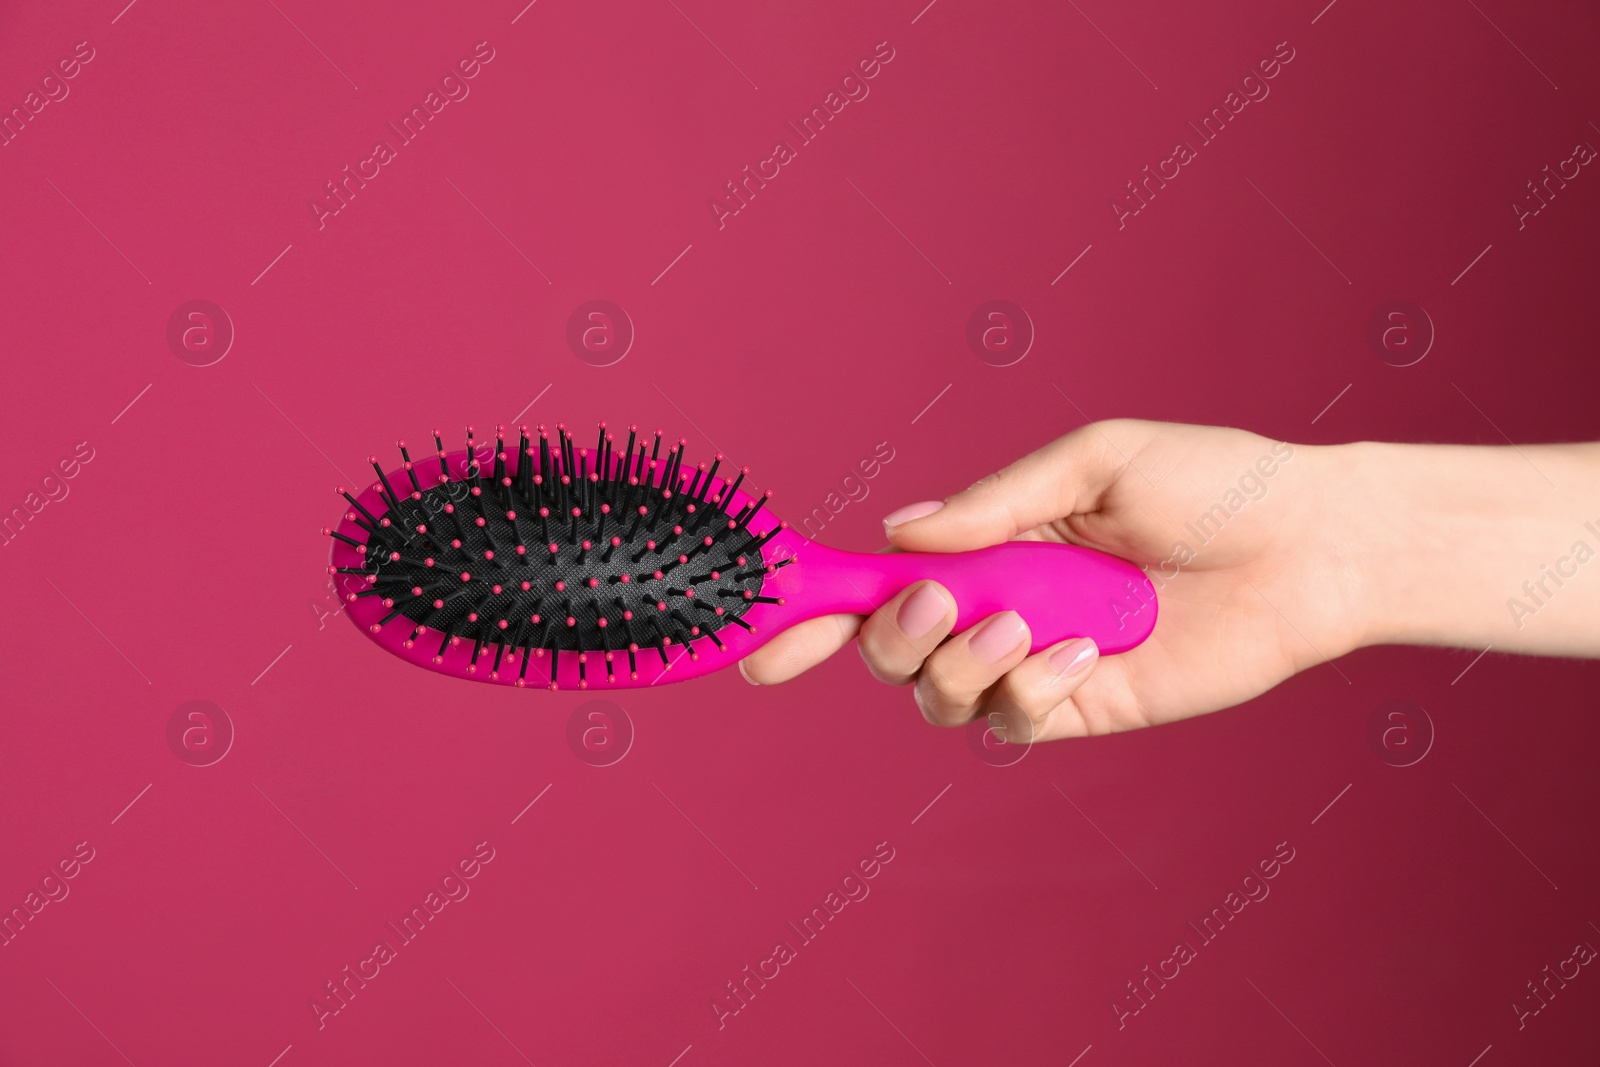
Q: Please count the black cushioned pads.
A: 1